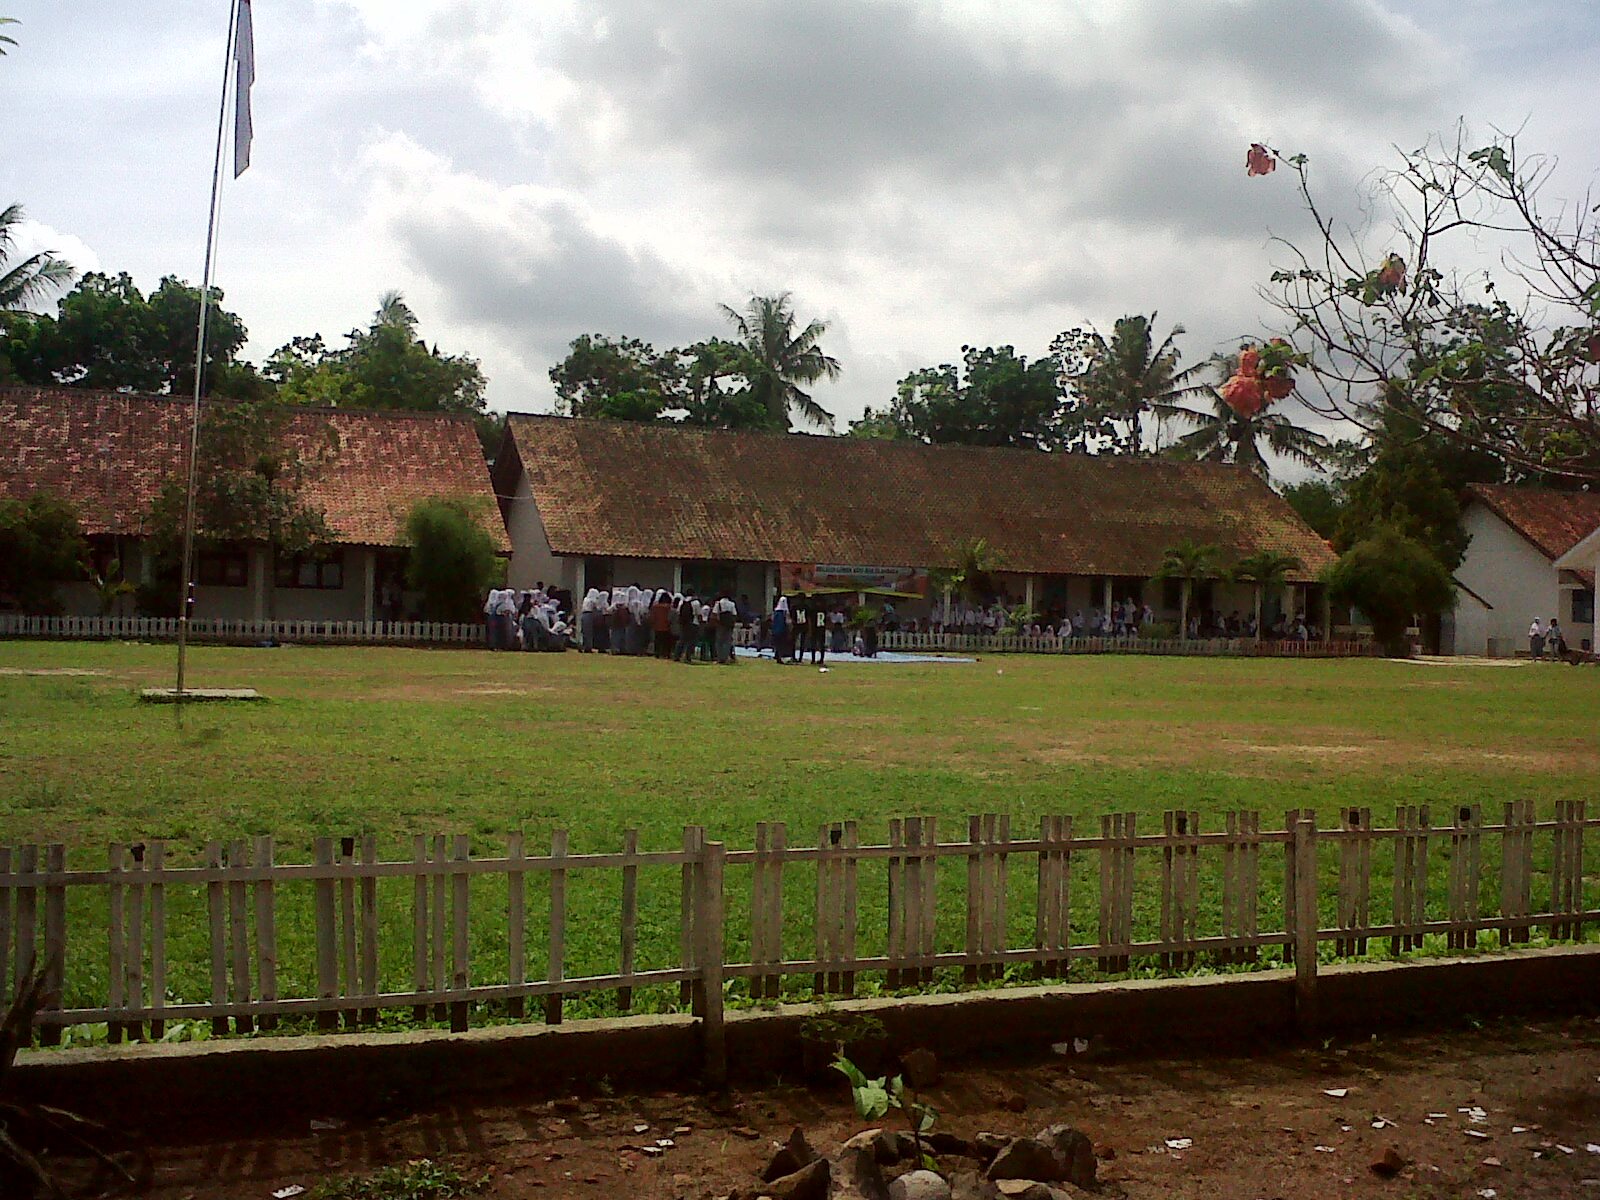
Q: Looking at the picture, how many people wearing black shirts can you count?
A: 2